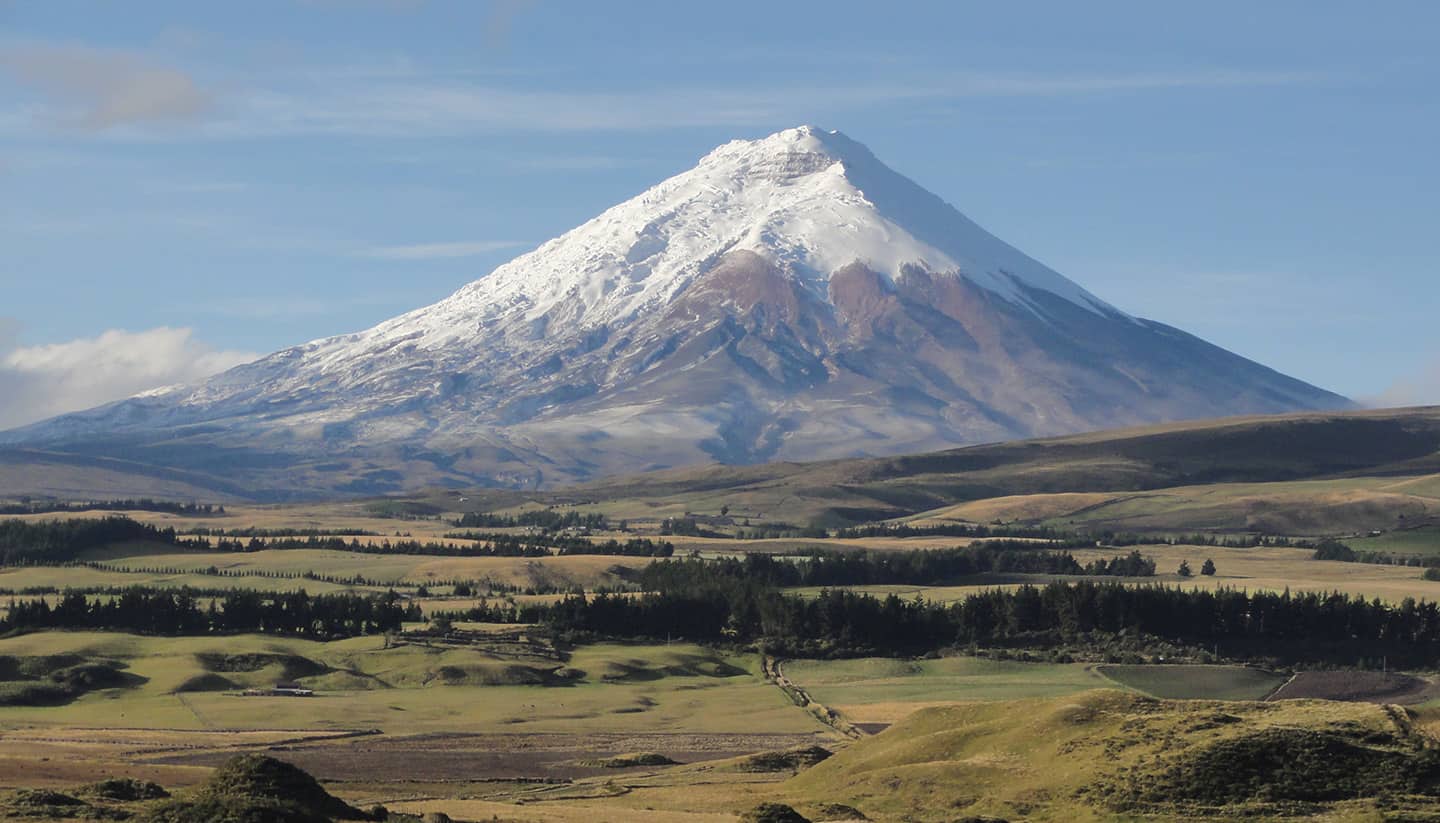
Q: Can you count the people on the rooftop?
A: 0